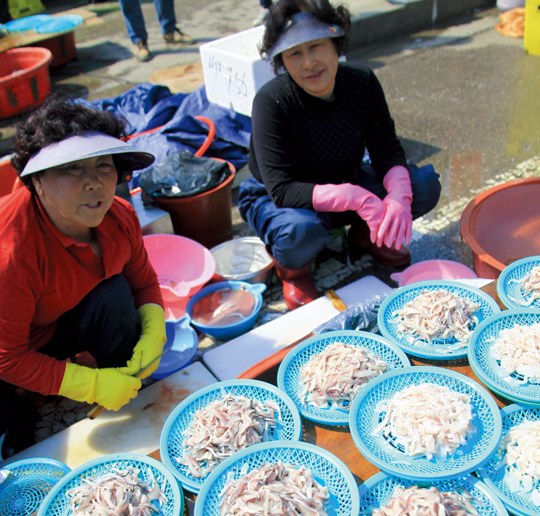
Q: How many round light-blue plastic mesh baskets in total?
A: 11